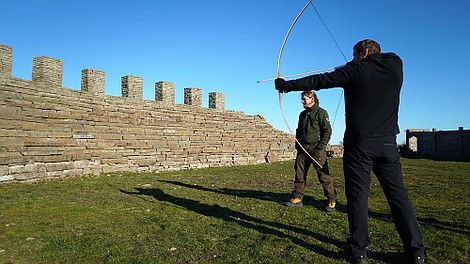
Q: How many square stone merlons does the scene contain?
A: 7